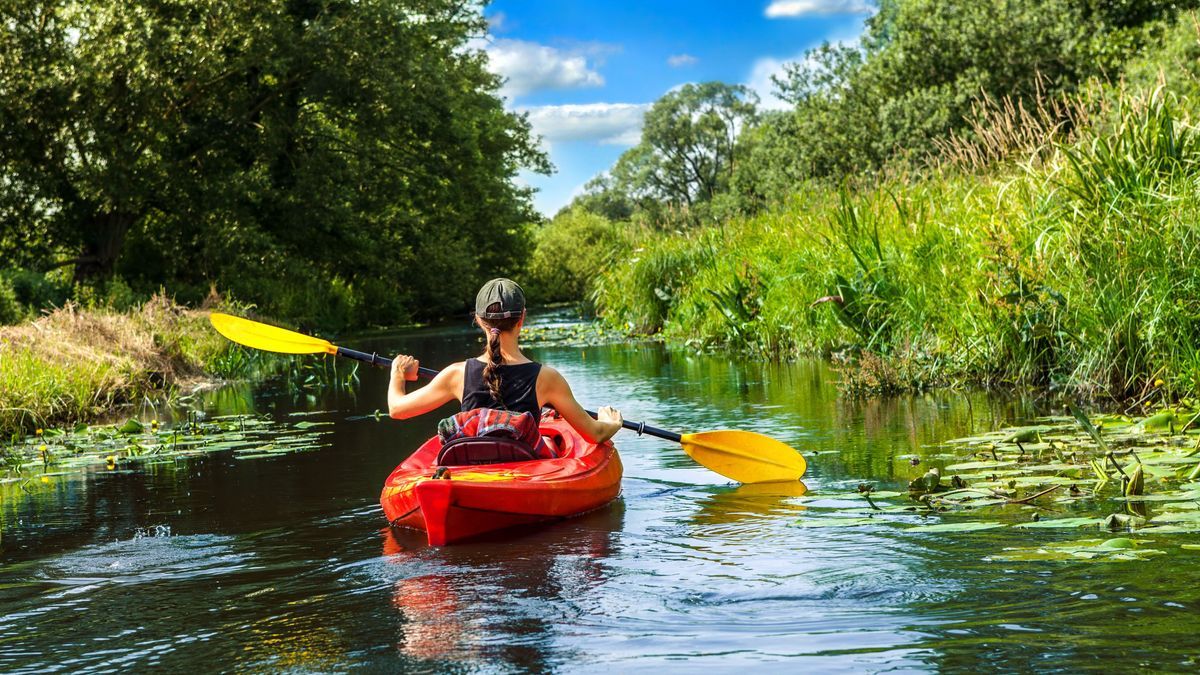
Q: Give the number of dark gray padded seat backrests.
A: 1